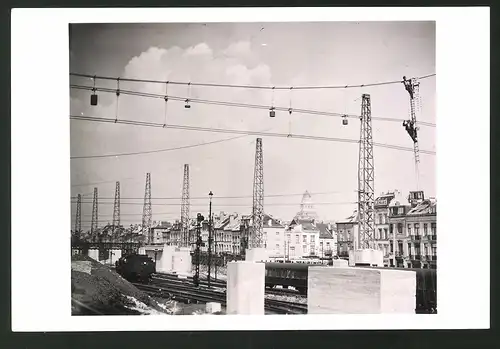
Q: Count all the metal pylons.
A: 7